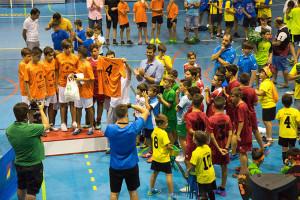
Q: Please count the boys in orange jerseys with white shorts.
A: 5